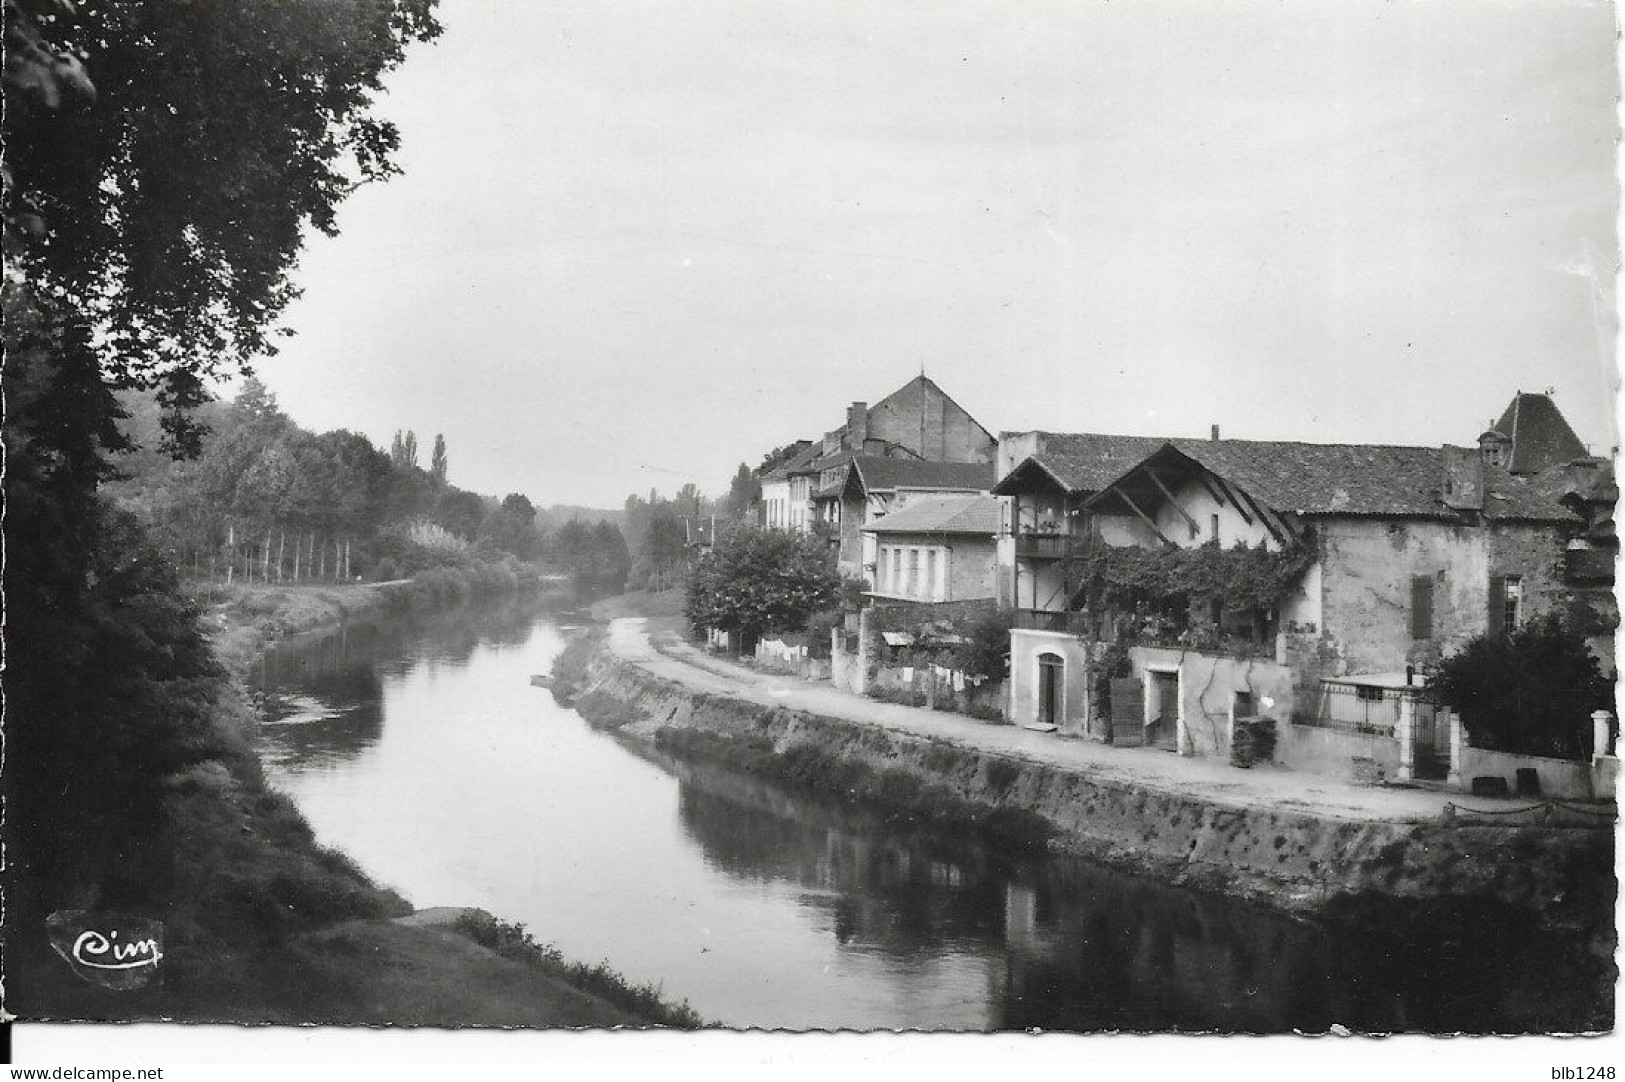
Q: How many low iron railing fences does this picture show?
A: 1